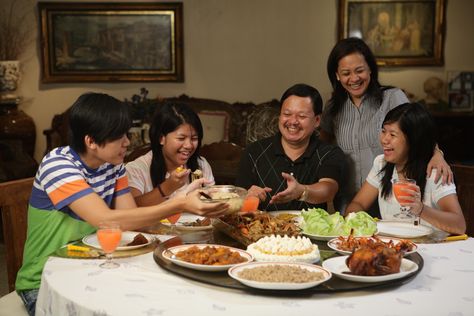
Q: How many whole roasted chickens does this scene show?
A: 1